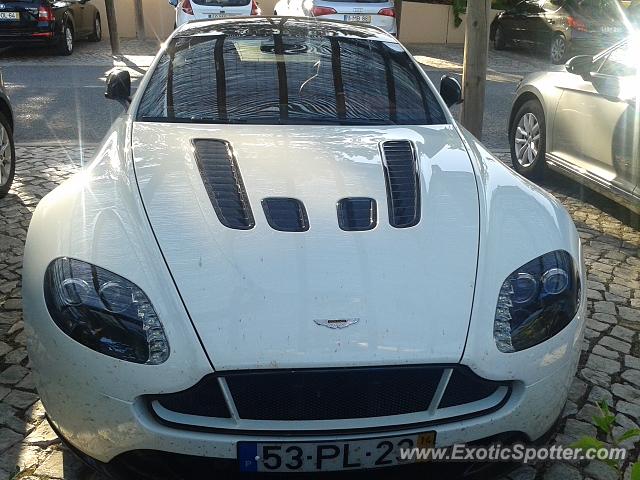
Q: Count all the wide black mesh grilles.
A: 1